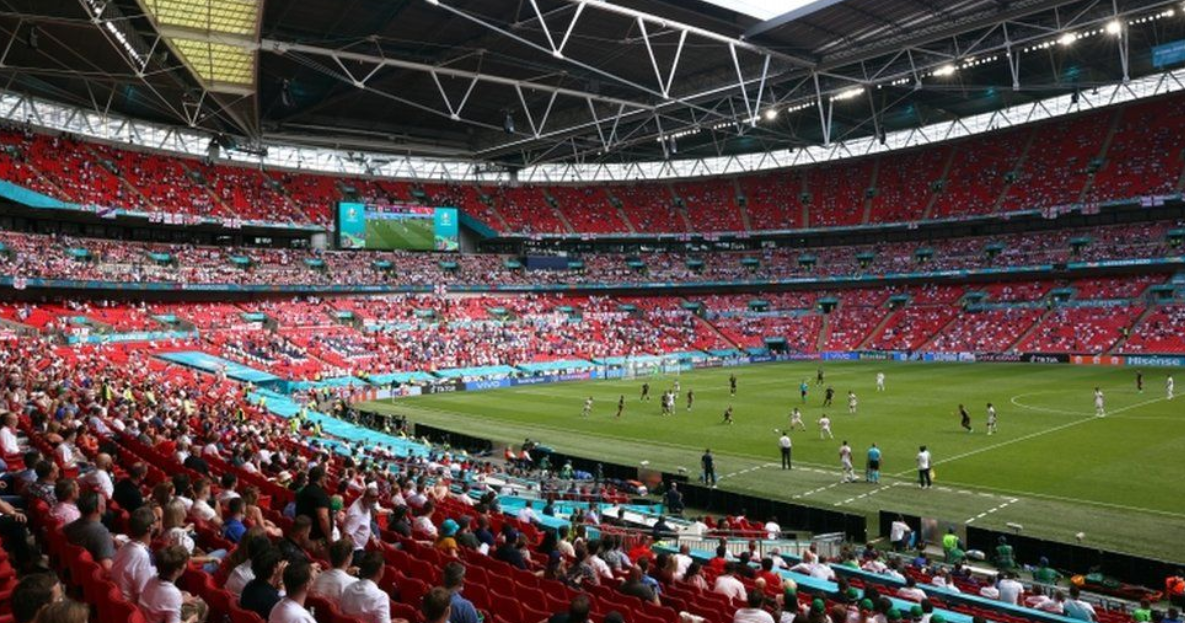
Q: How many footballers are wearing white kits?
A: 11